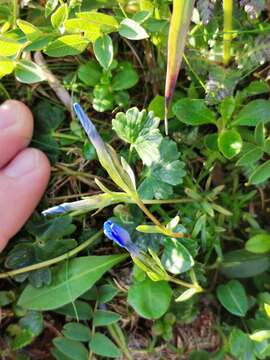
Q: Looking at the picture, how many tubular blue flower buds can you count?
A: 3